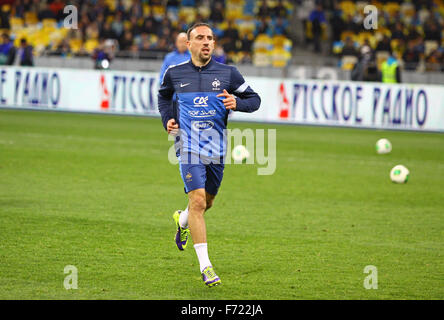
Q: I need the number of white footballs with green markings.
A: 3